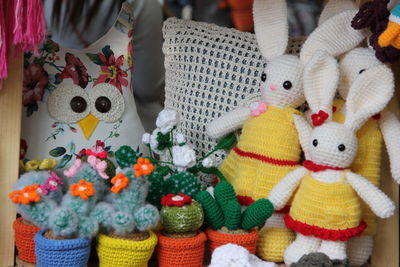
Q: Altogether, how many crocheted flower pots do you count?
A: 5